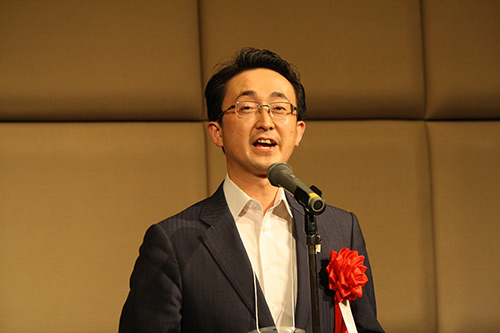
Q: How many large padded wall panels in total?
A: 6